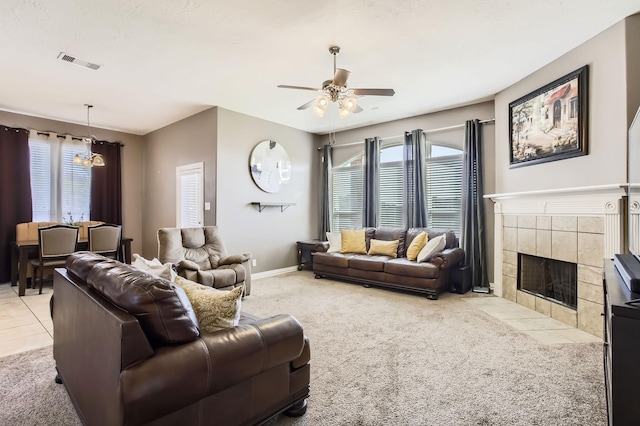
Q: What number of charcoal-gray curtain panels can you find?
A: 4